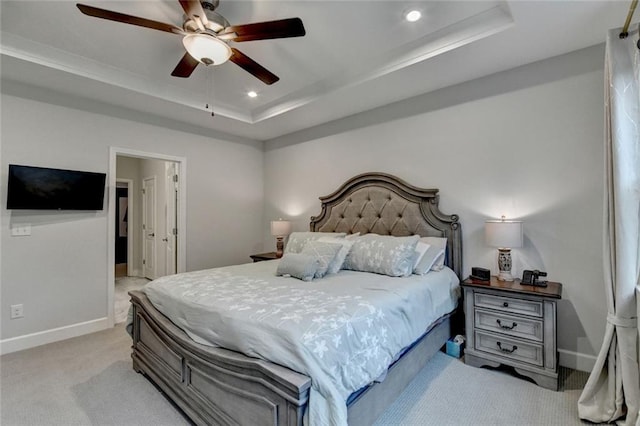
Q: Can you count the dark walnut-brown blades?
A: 5